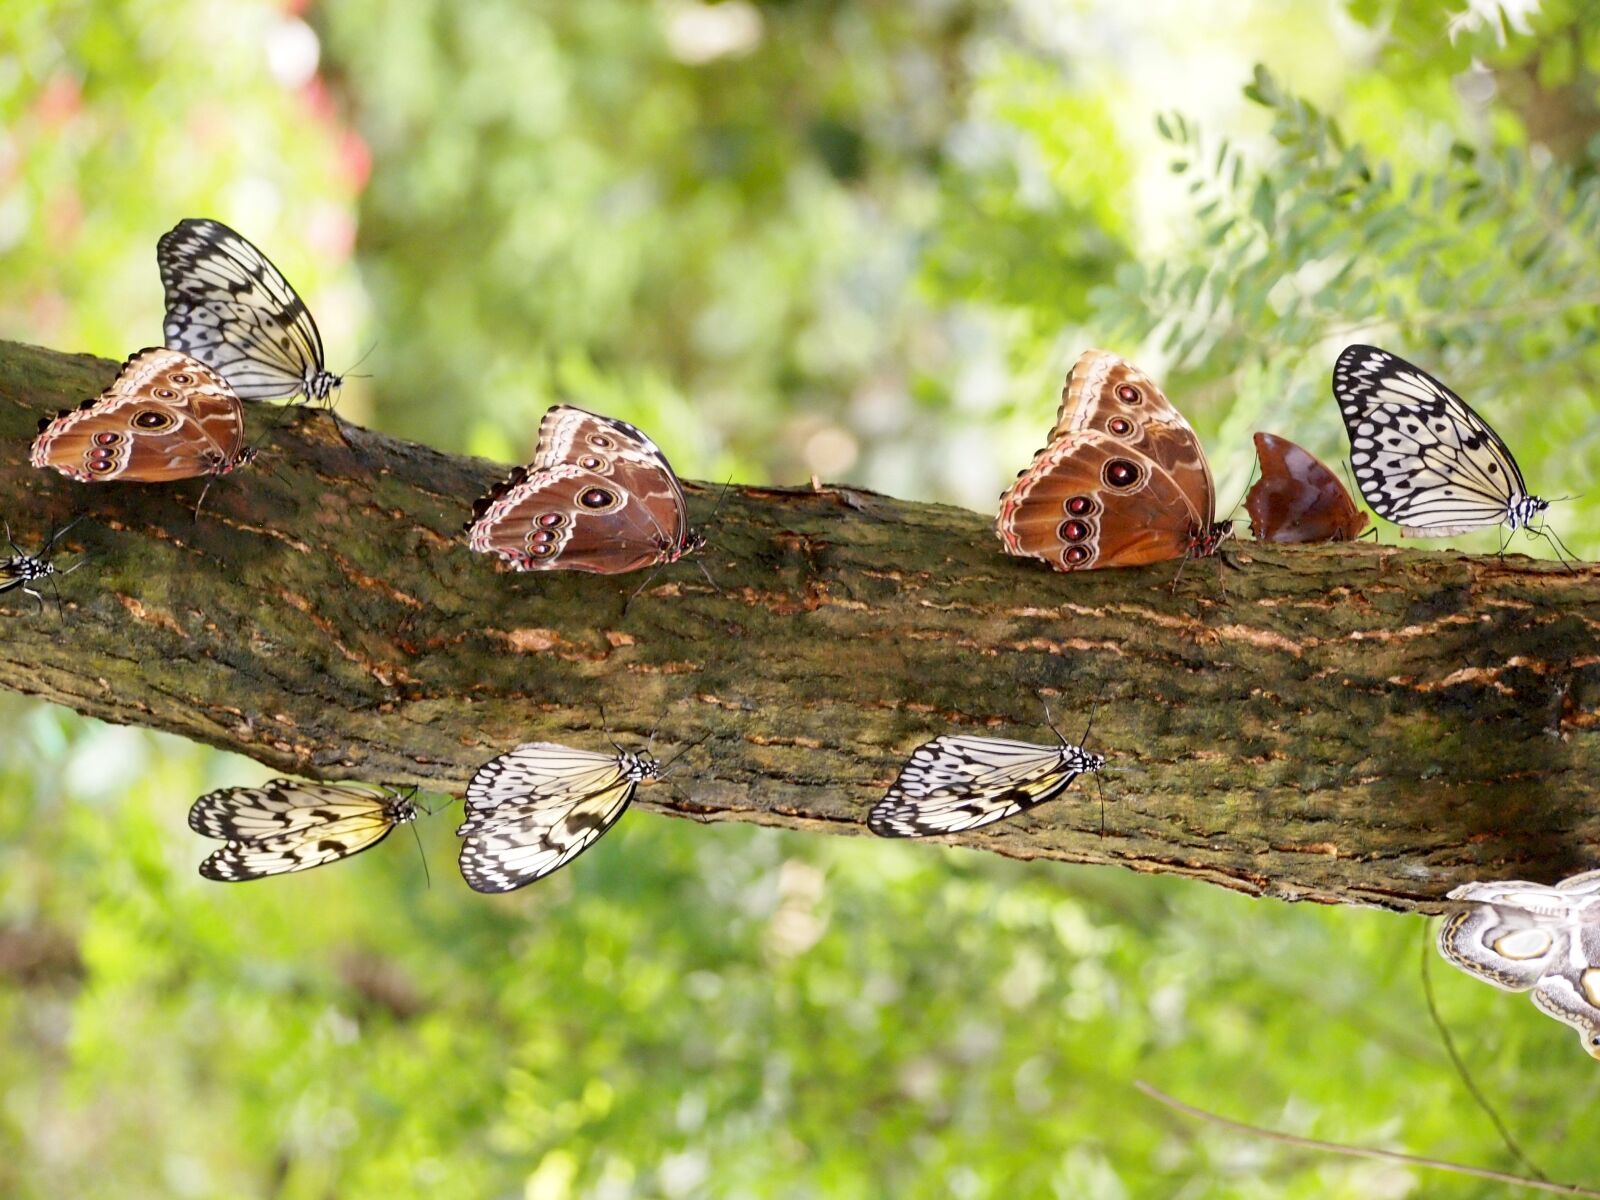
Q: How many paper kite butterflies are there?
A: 6